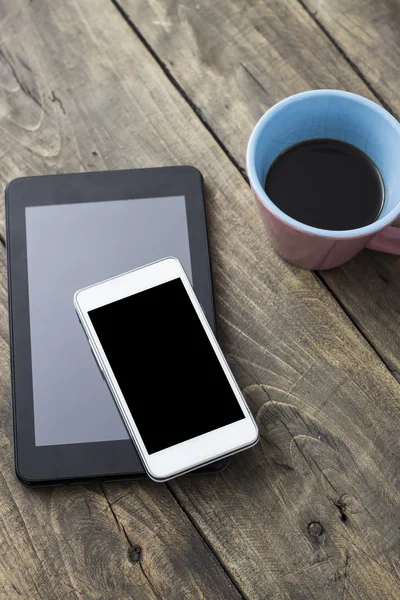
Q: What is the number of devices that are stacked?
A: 2